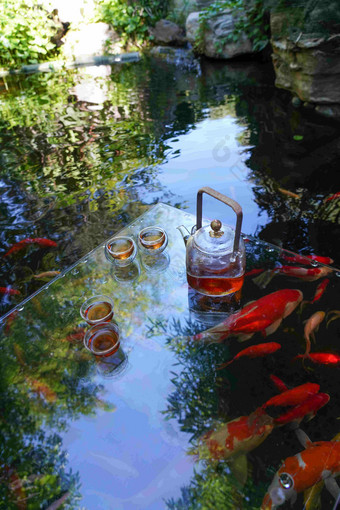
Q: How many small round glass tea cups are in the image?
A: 4